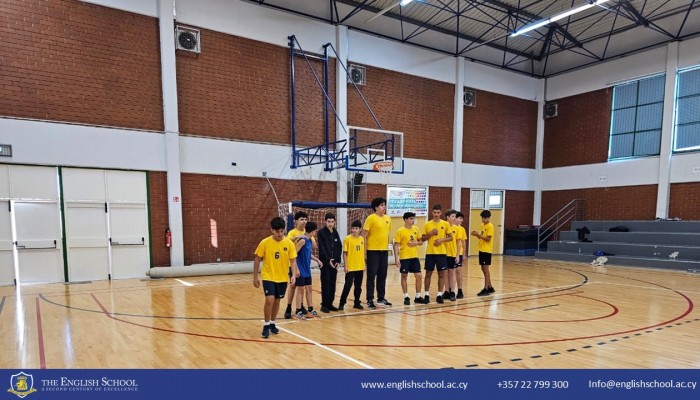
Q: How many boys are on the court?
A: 11